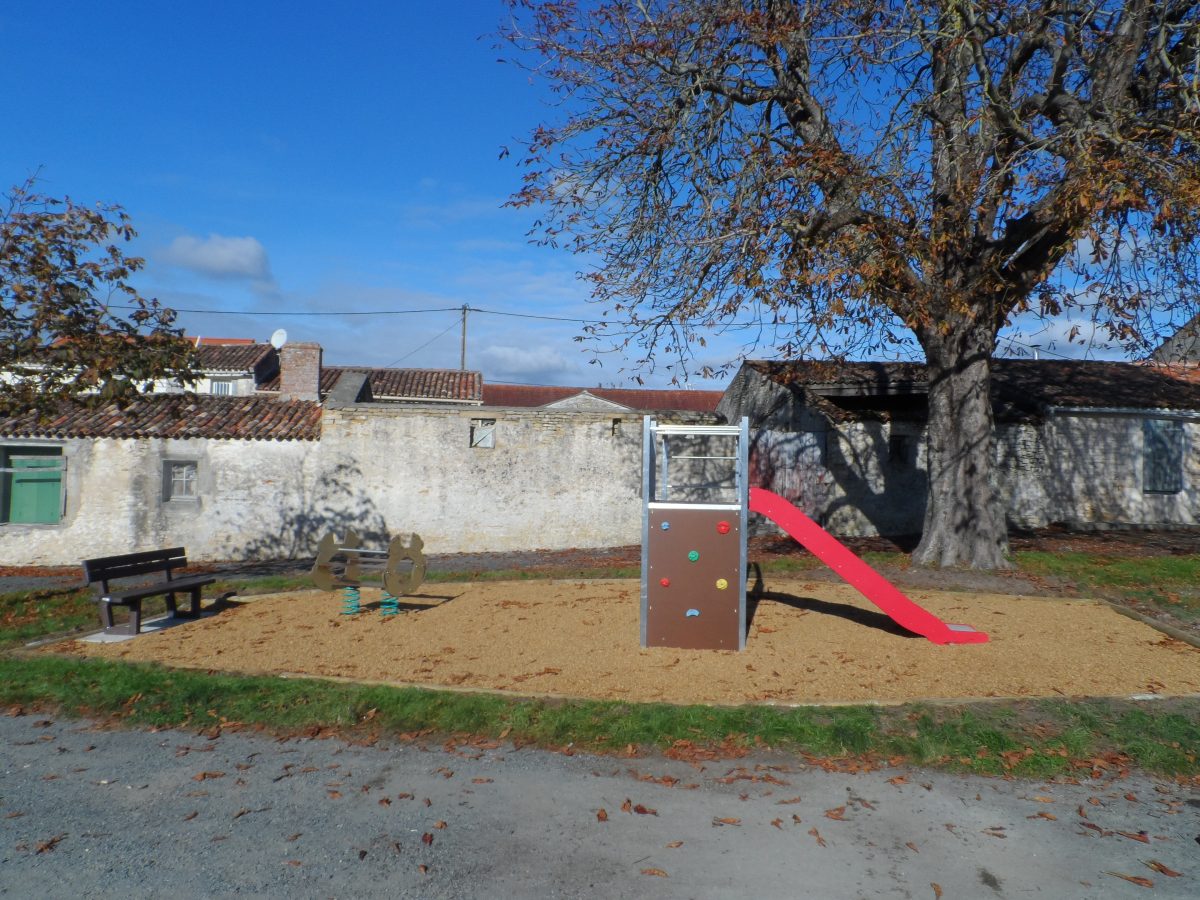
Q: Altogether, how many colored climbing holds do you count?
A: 6